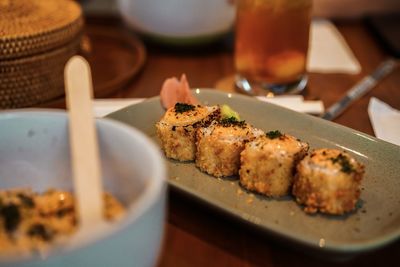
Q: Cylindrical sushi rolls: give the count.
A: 4